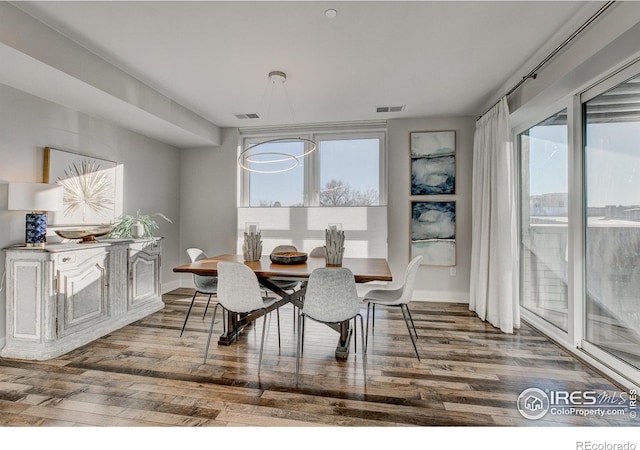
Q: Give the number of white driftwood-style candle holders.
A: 2